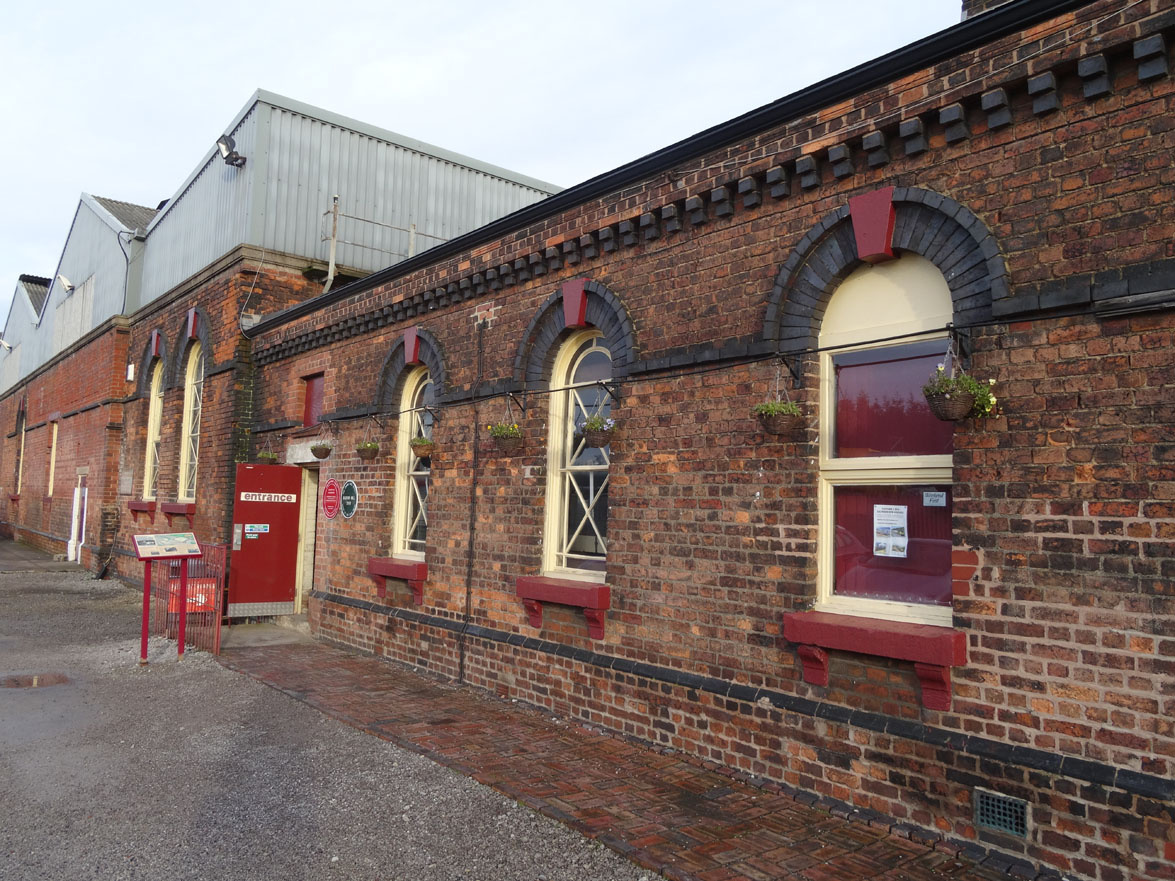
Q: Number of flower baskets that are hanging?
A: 8